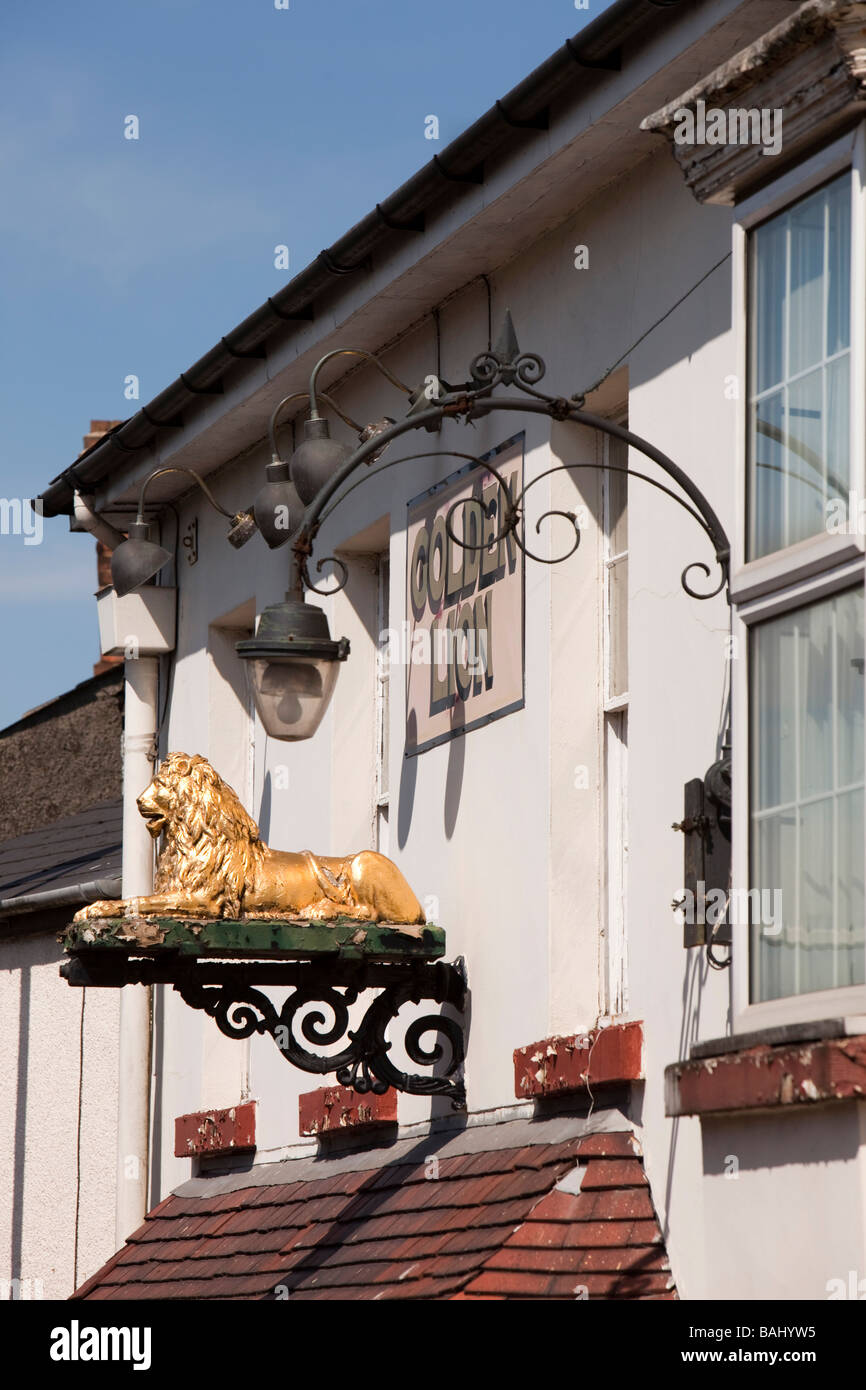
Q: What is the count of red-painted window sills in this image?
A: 4